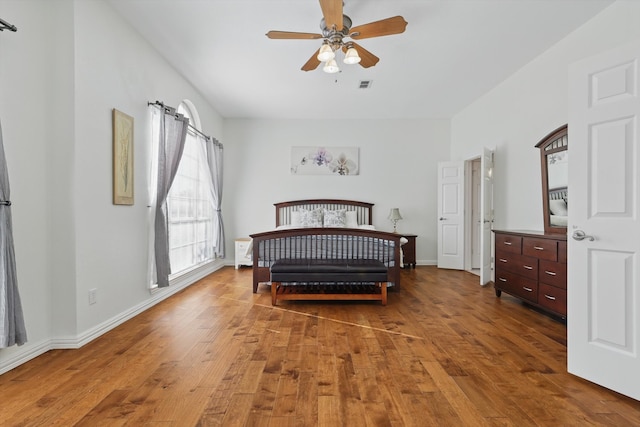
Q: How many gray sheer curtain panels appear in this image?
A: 3